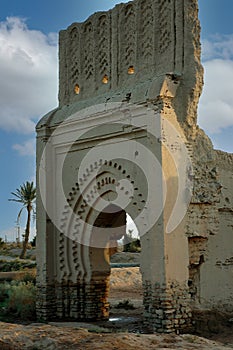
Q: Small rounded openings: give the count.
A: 3